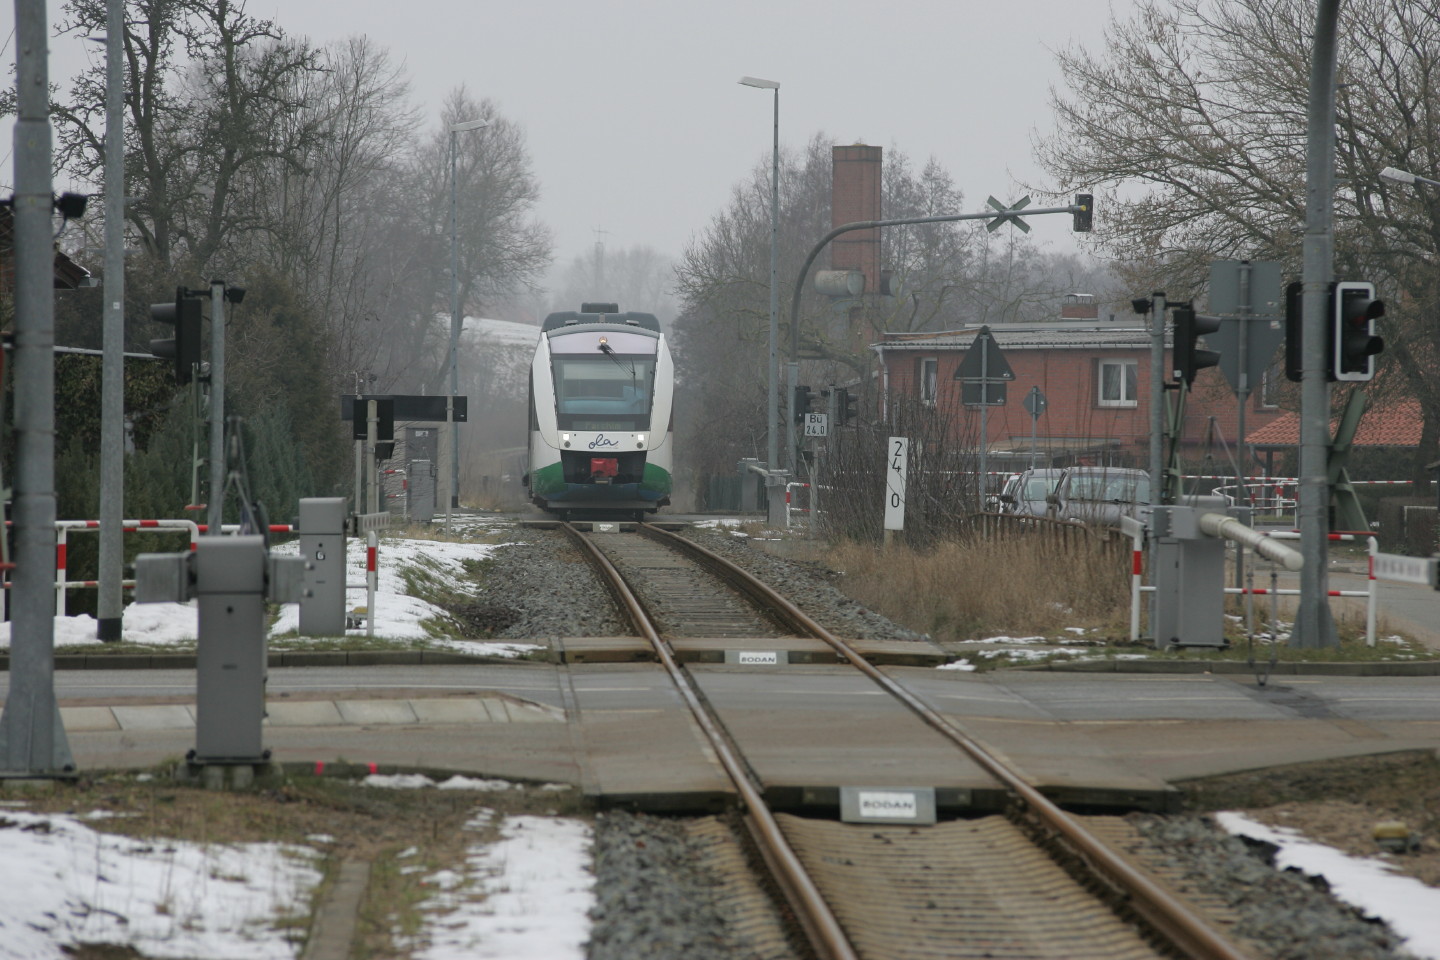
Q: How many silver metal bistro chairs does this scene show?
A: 0